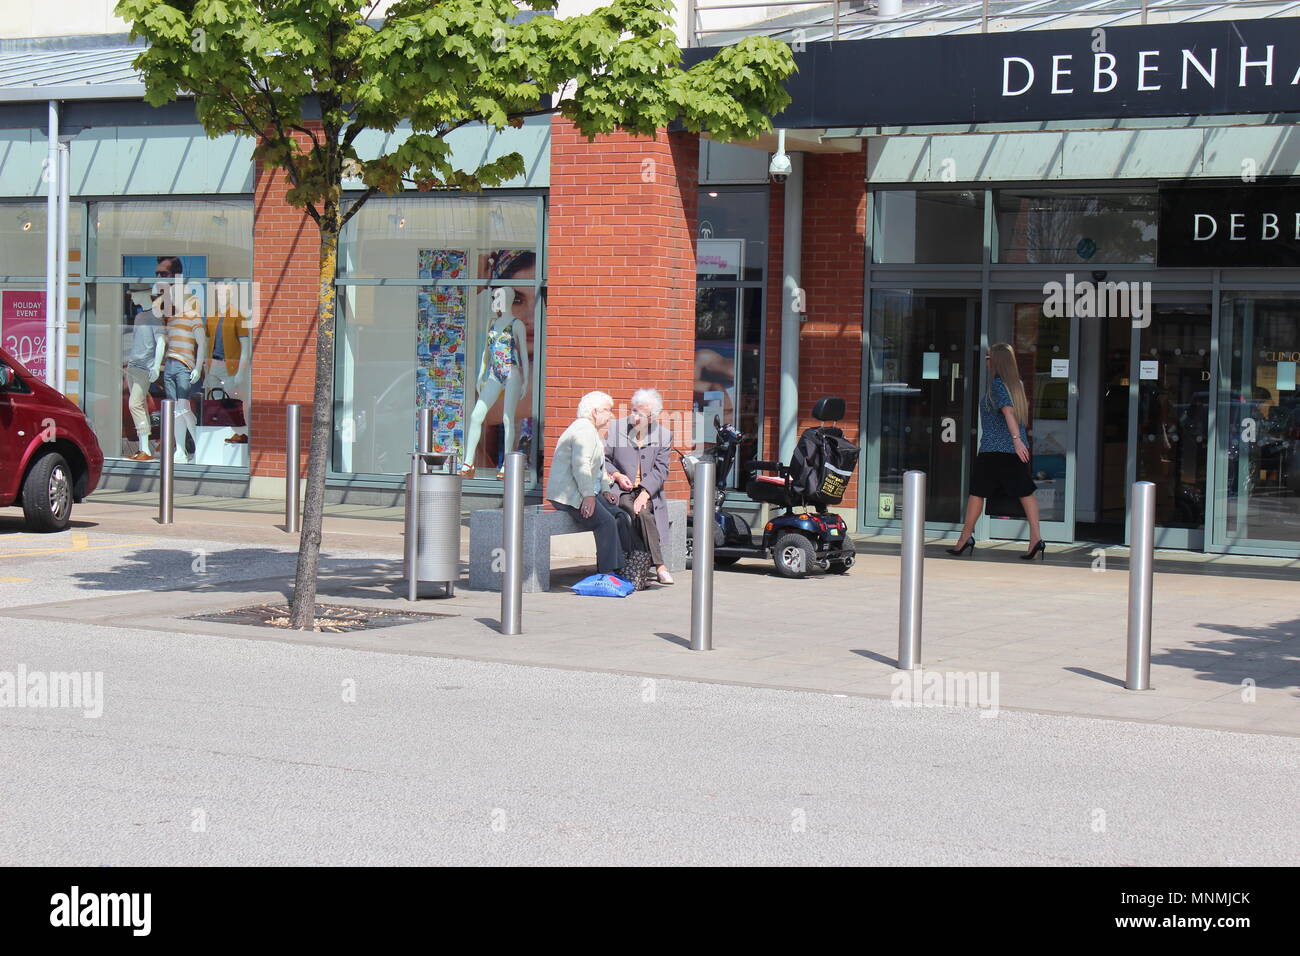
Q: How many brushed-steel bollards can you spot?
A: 7